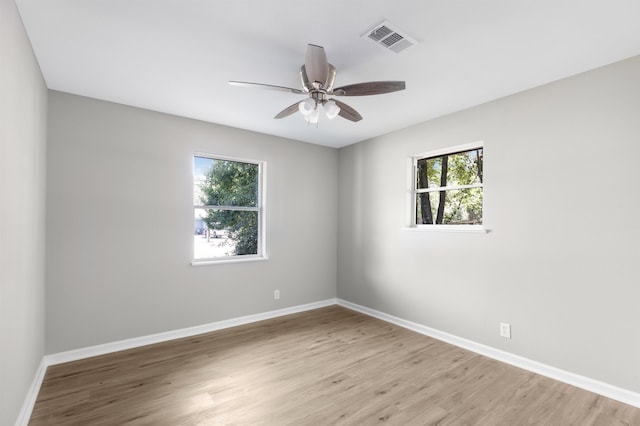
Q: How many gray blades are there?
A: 5